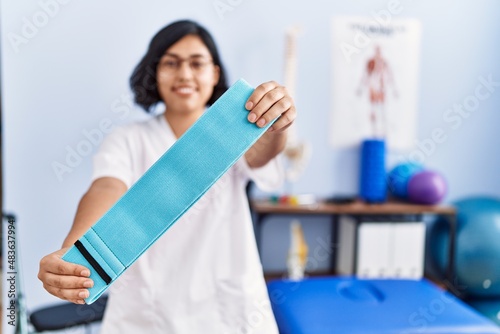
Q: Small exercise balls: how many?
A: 2